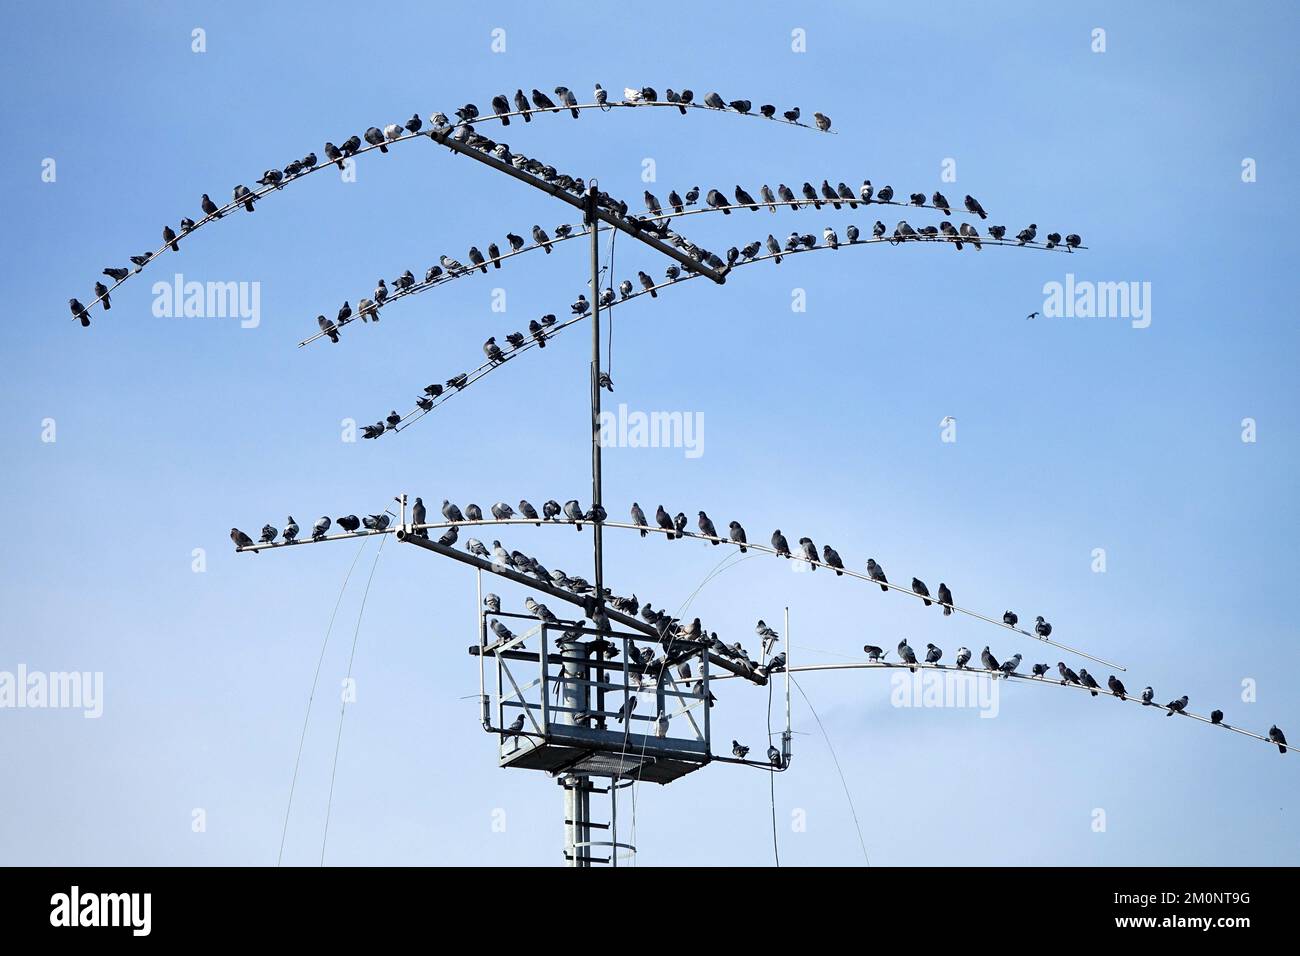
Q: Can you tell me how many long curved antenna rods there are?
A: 5